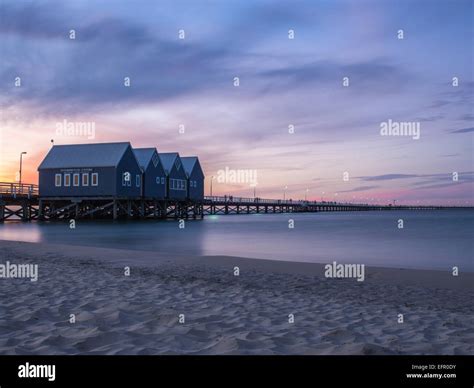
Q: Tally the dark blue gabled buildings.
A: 4